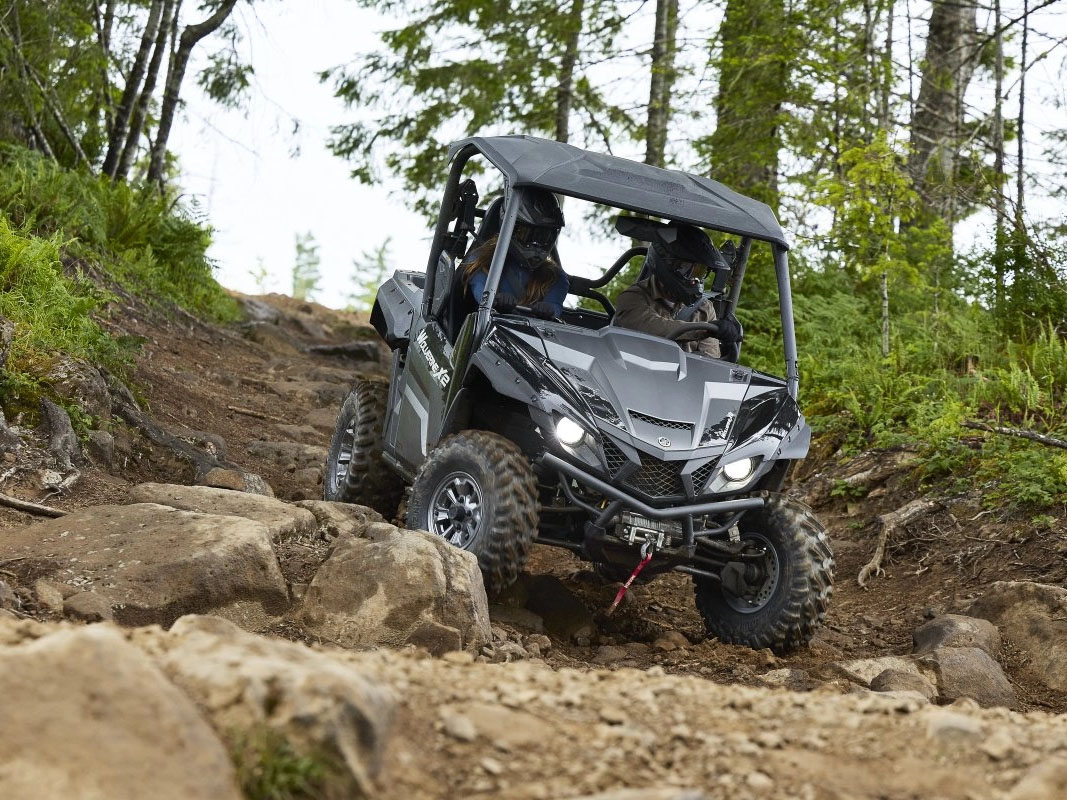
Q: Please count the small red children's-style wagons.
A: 0